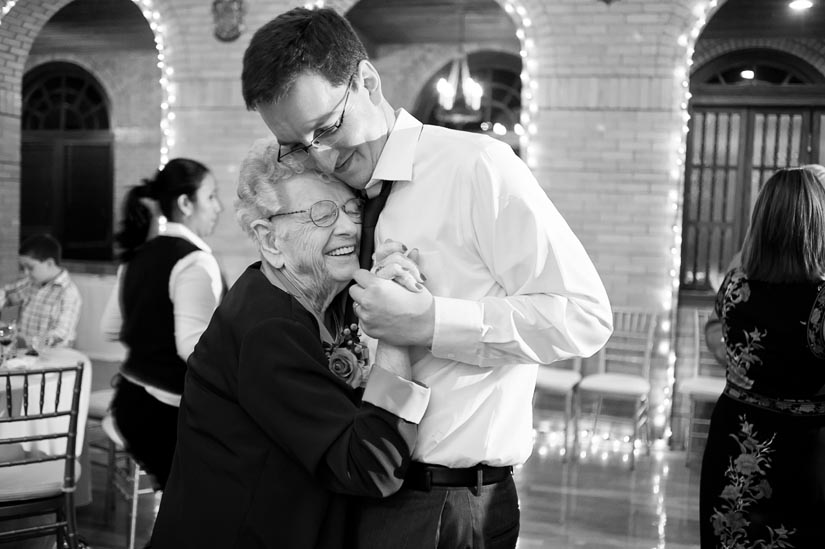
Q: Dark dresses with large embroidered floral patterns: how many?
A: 1